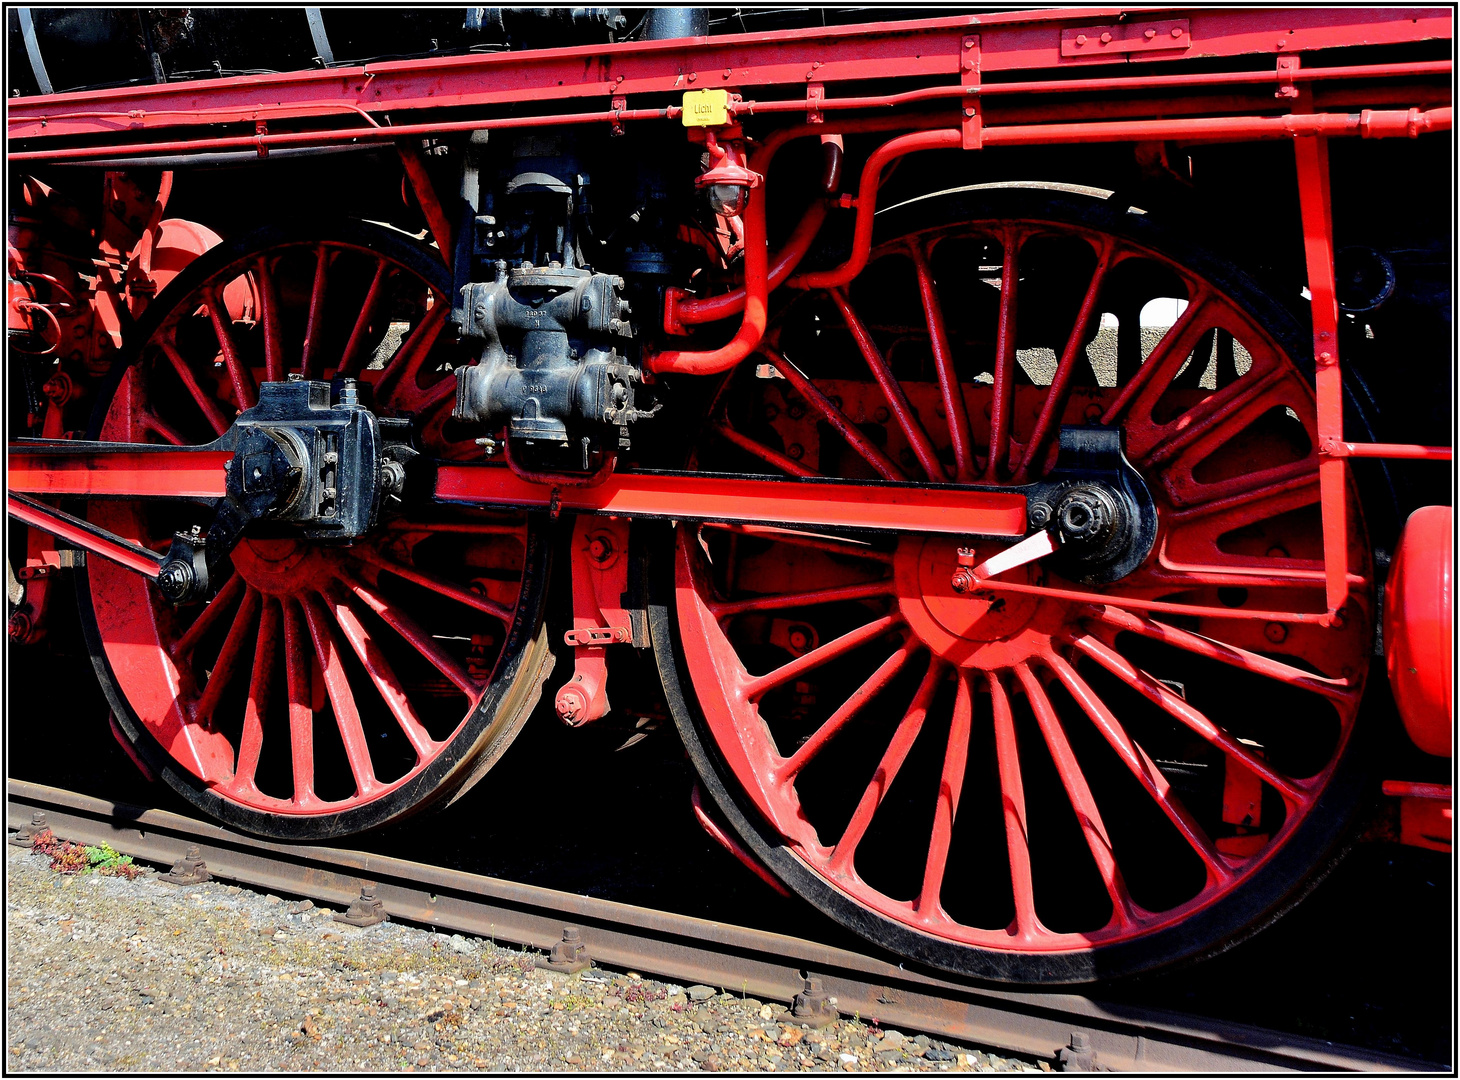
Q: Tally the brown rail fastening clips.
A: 6